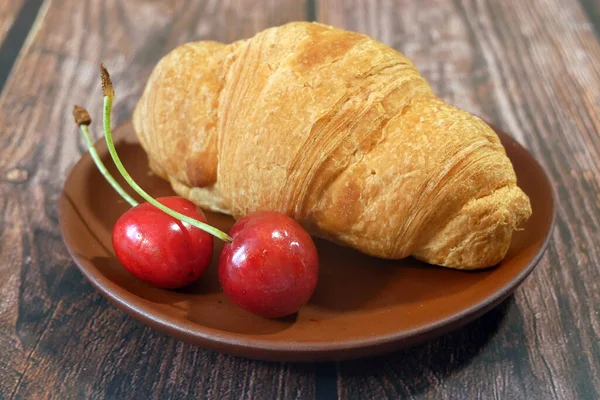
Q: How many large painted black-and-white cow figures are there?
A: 0